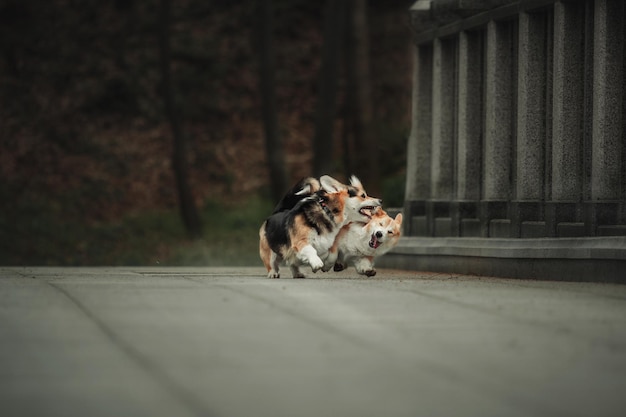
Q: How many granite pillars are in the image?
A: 7